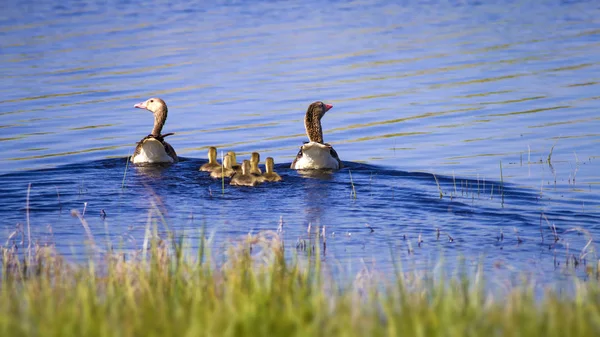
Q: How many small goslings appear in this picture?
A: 6